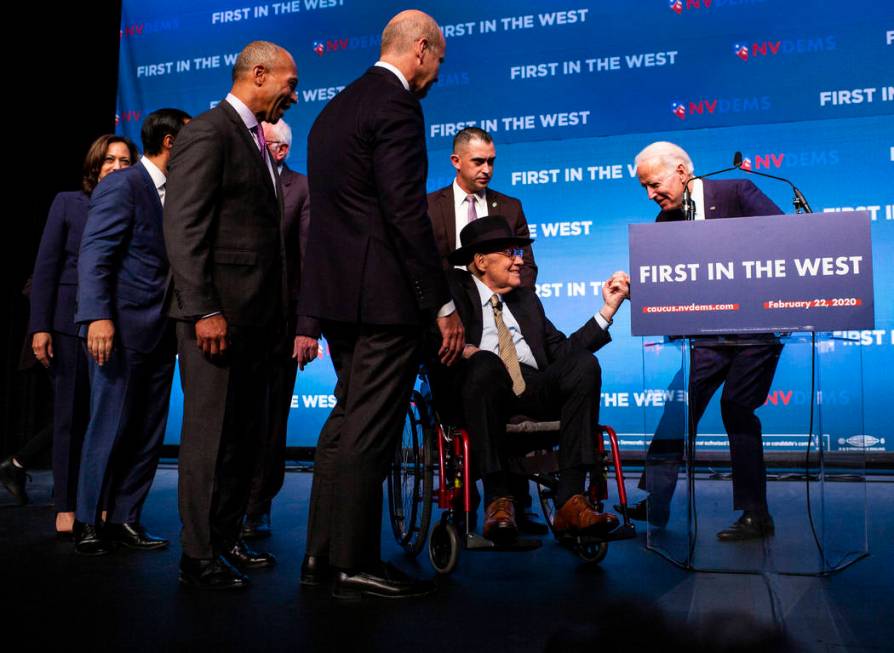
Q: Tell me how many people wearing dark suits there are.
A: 8